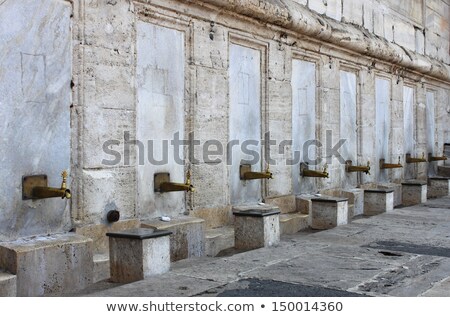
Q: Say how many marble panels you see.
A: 8